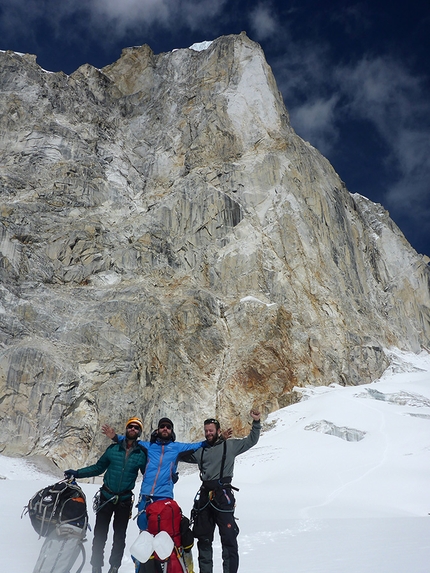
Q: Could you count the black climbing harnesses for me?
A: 2